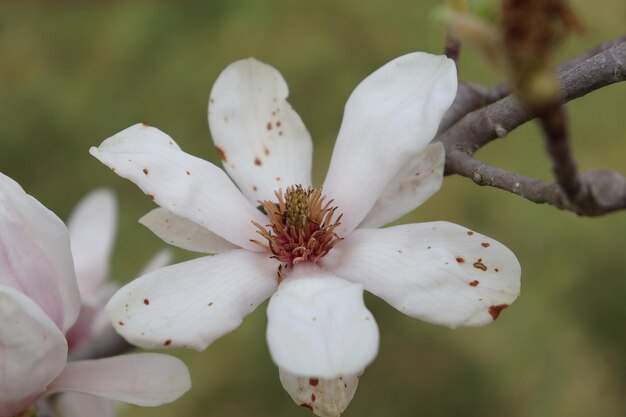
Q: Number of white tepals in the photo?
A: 9